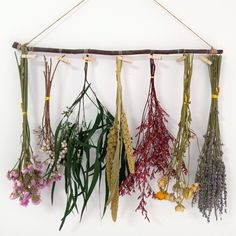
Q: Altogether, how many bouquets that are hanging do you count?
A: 7